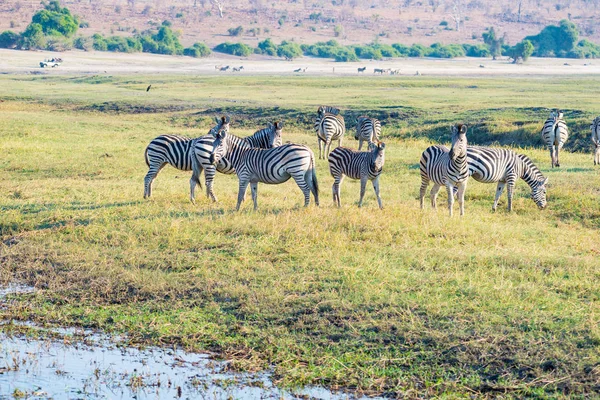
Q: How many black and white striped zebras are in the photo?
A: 10